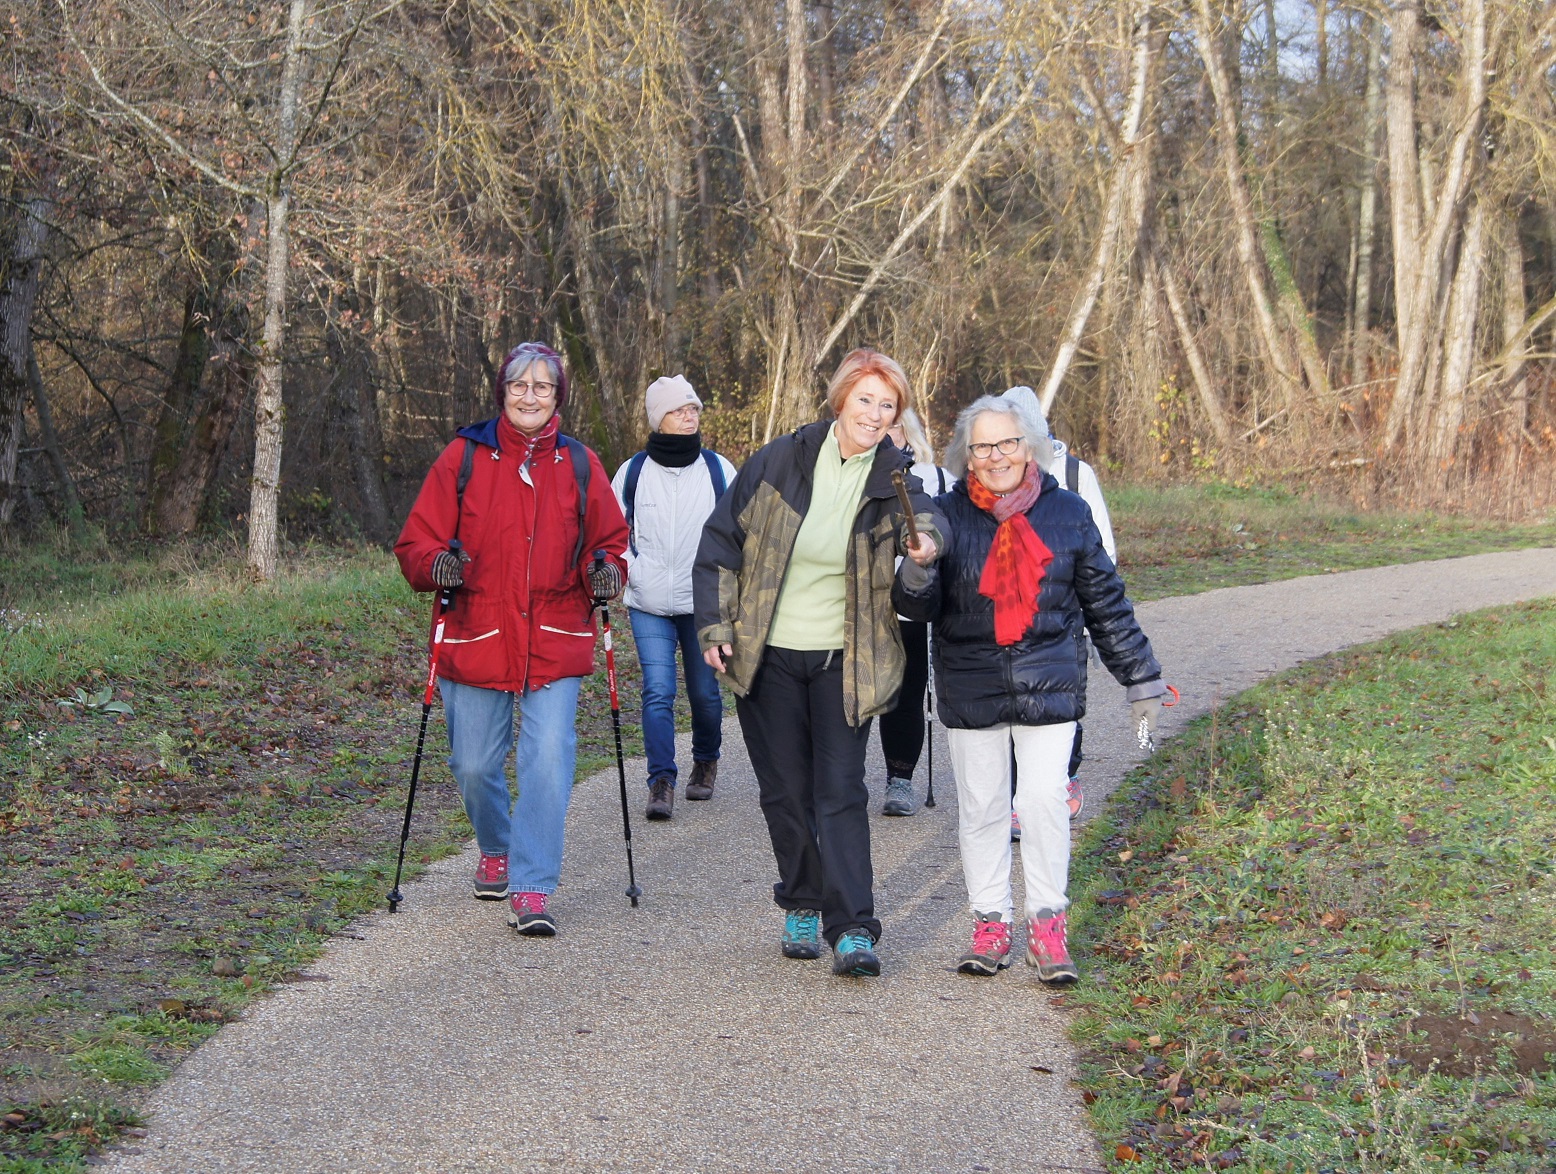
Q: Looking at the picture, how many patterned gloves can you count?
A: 2